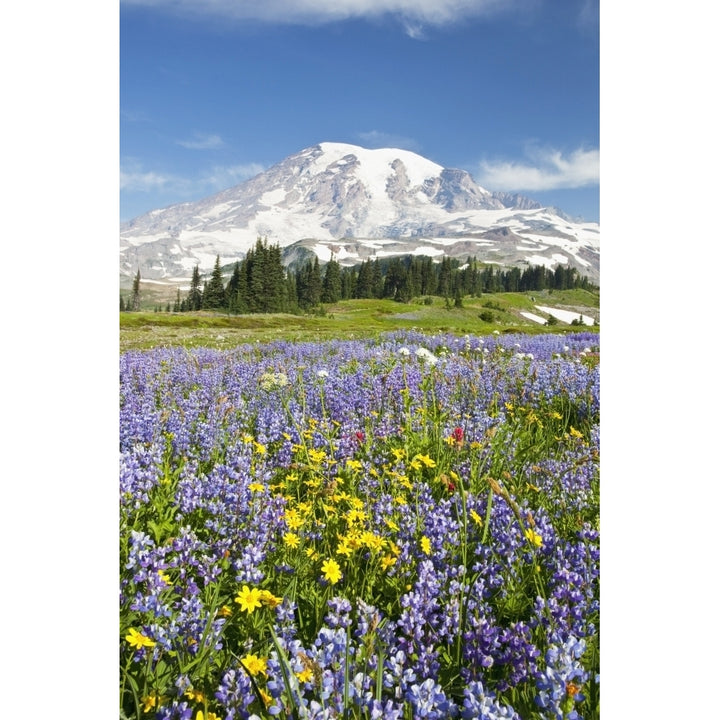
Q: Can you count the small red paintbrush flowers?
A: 3